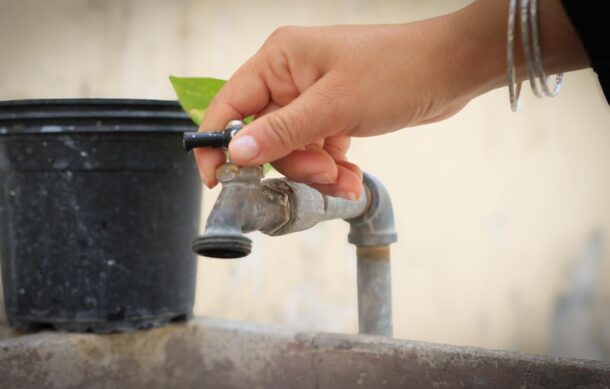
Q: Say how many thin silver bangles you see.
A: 3